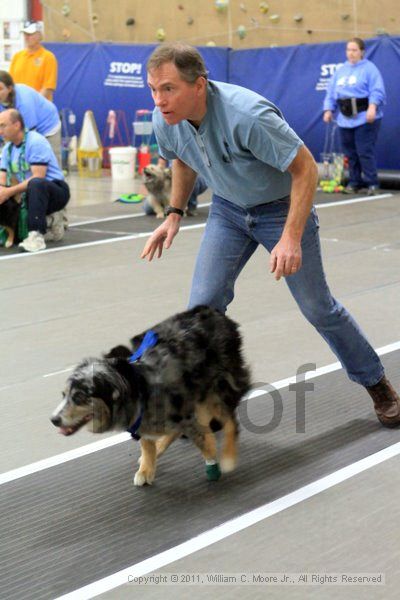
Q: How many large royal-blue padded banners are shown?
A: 2